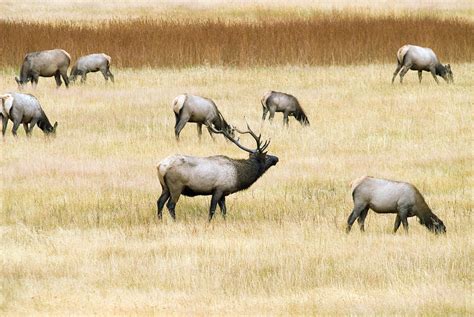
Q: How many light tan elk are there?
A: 8